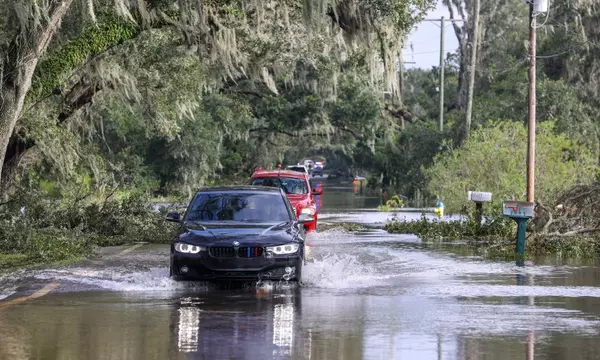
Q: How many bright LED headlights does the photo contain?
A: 2